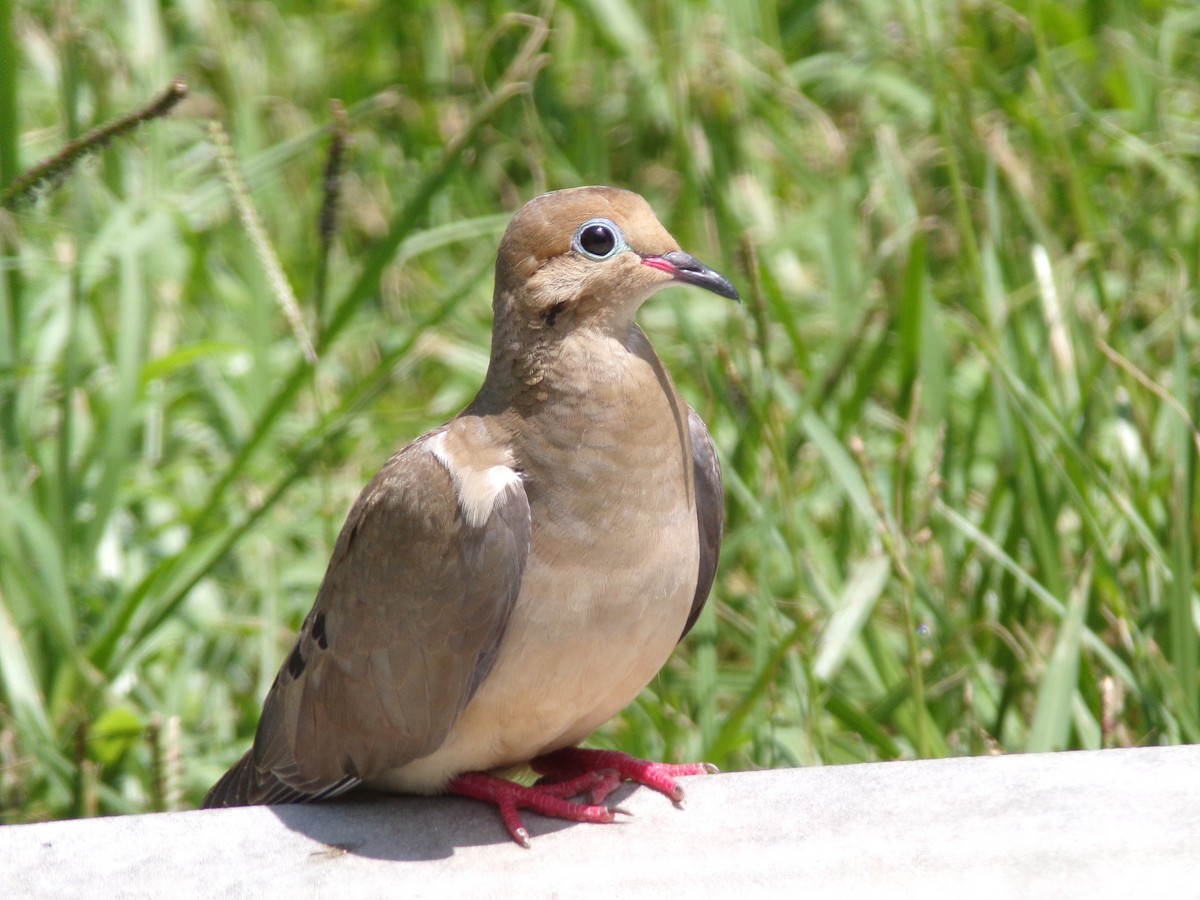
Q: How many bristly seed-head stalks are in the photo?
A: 3